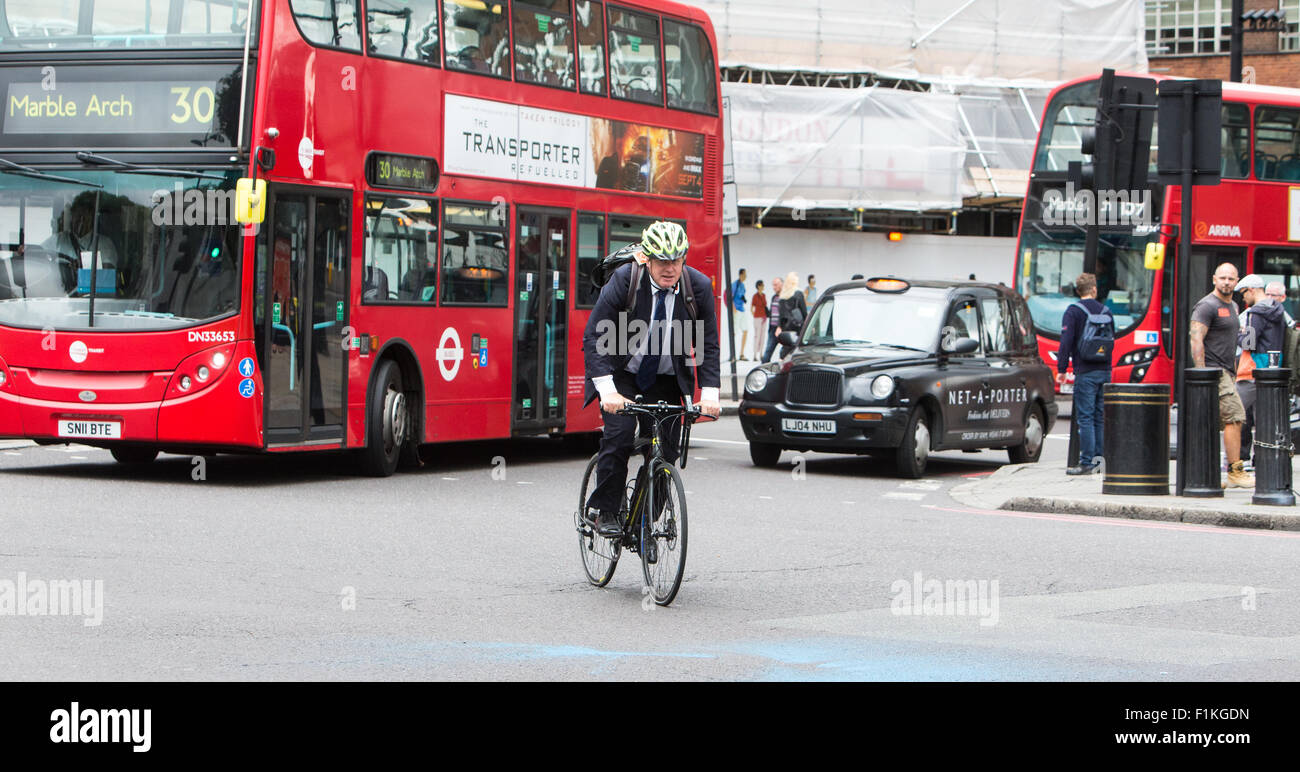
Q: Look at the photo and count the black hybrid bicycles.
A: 1